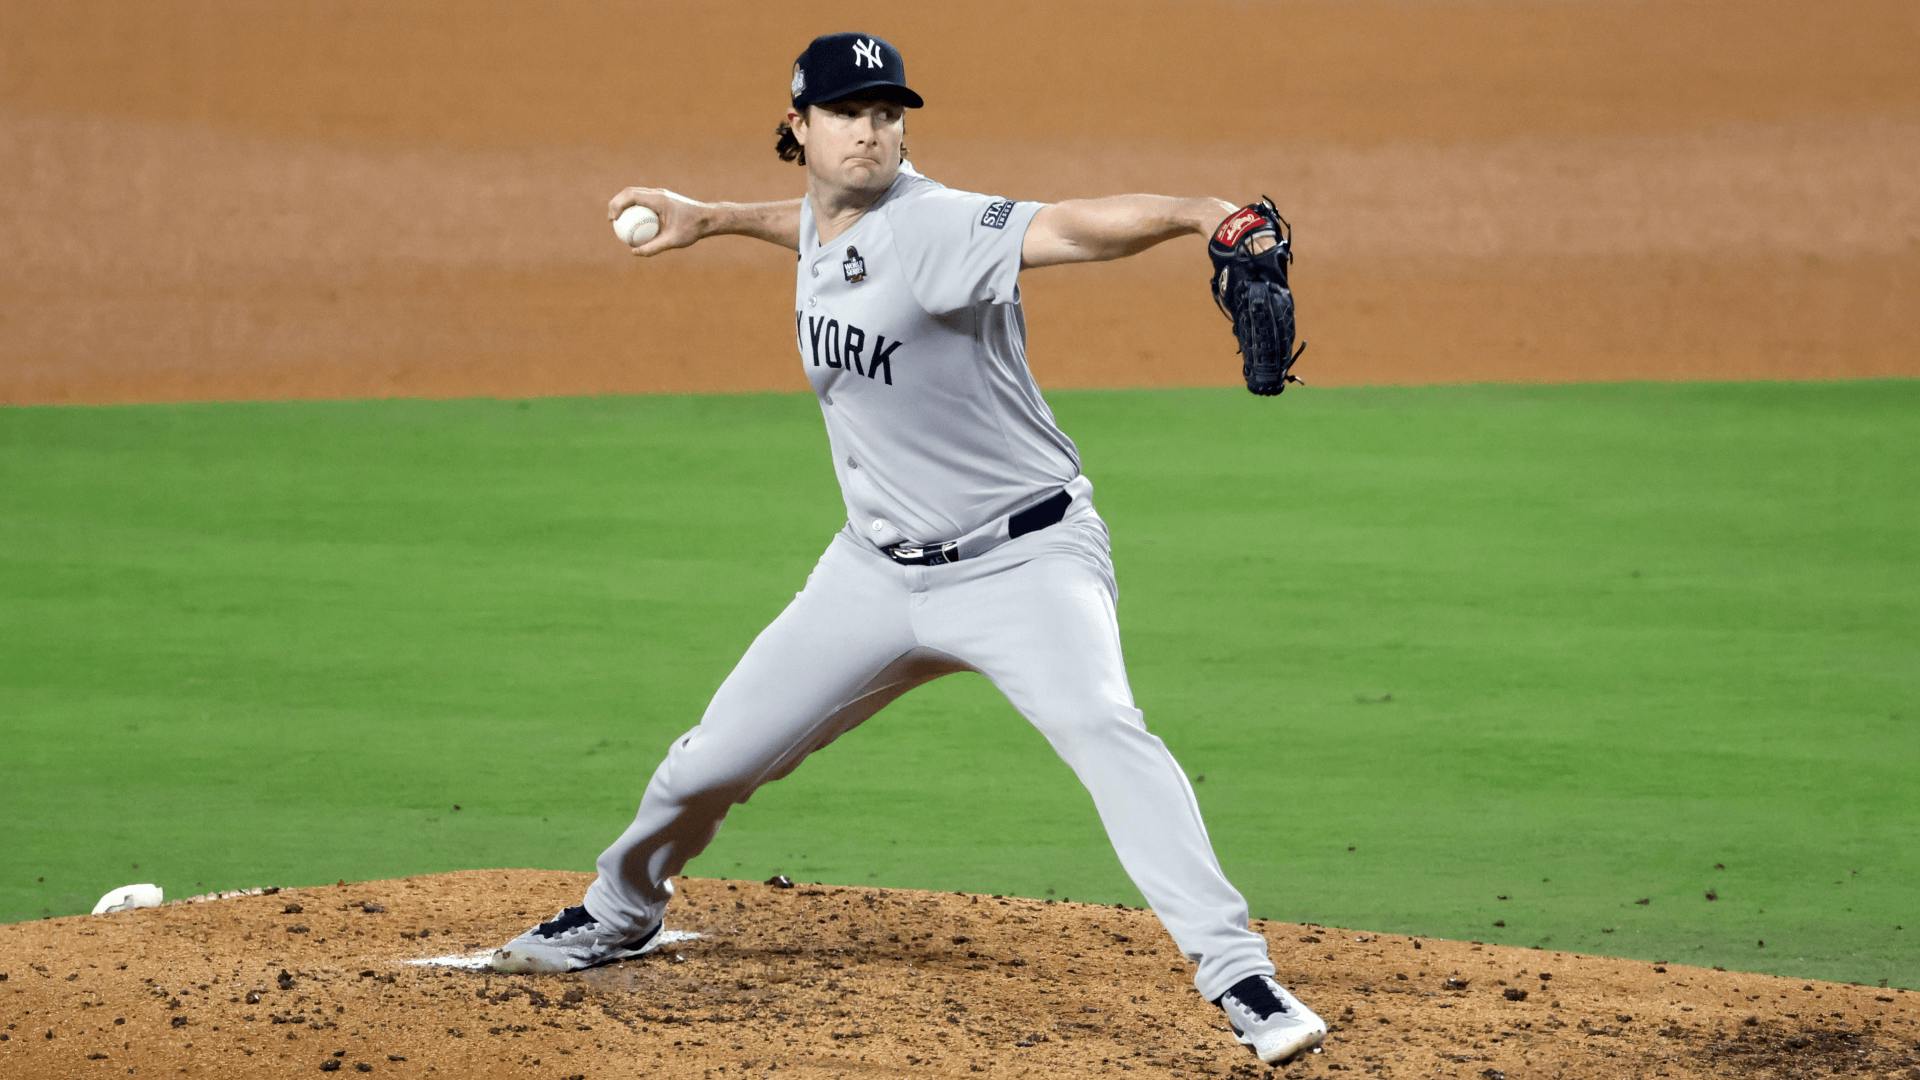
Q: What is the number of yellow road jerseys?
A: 0